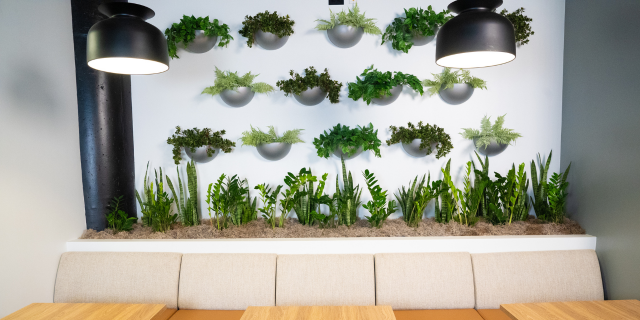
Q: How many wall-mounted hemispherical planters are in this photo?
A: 14